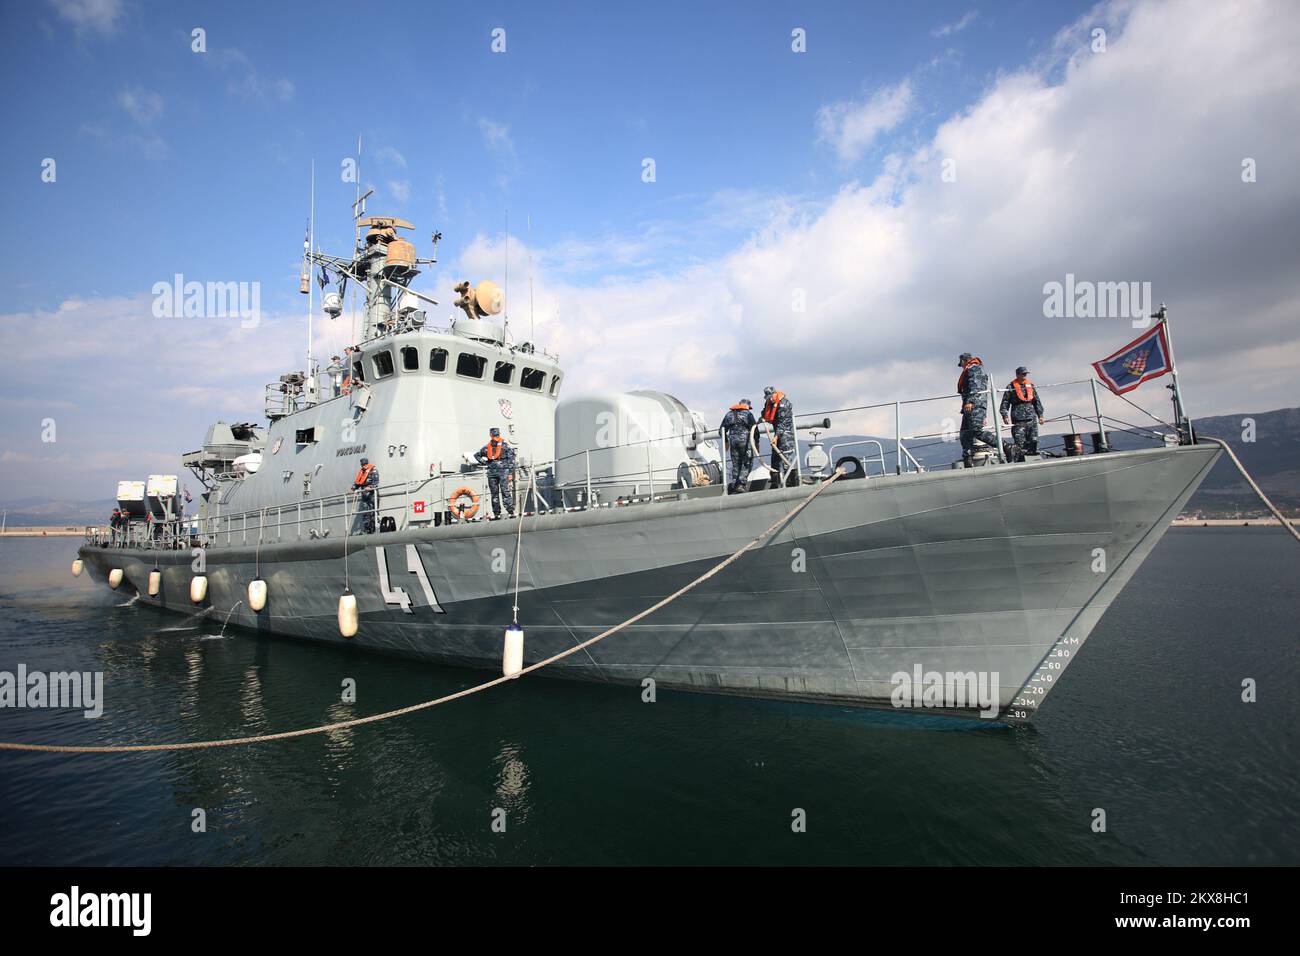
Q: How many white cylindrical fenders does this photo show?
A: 7